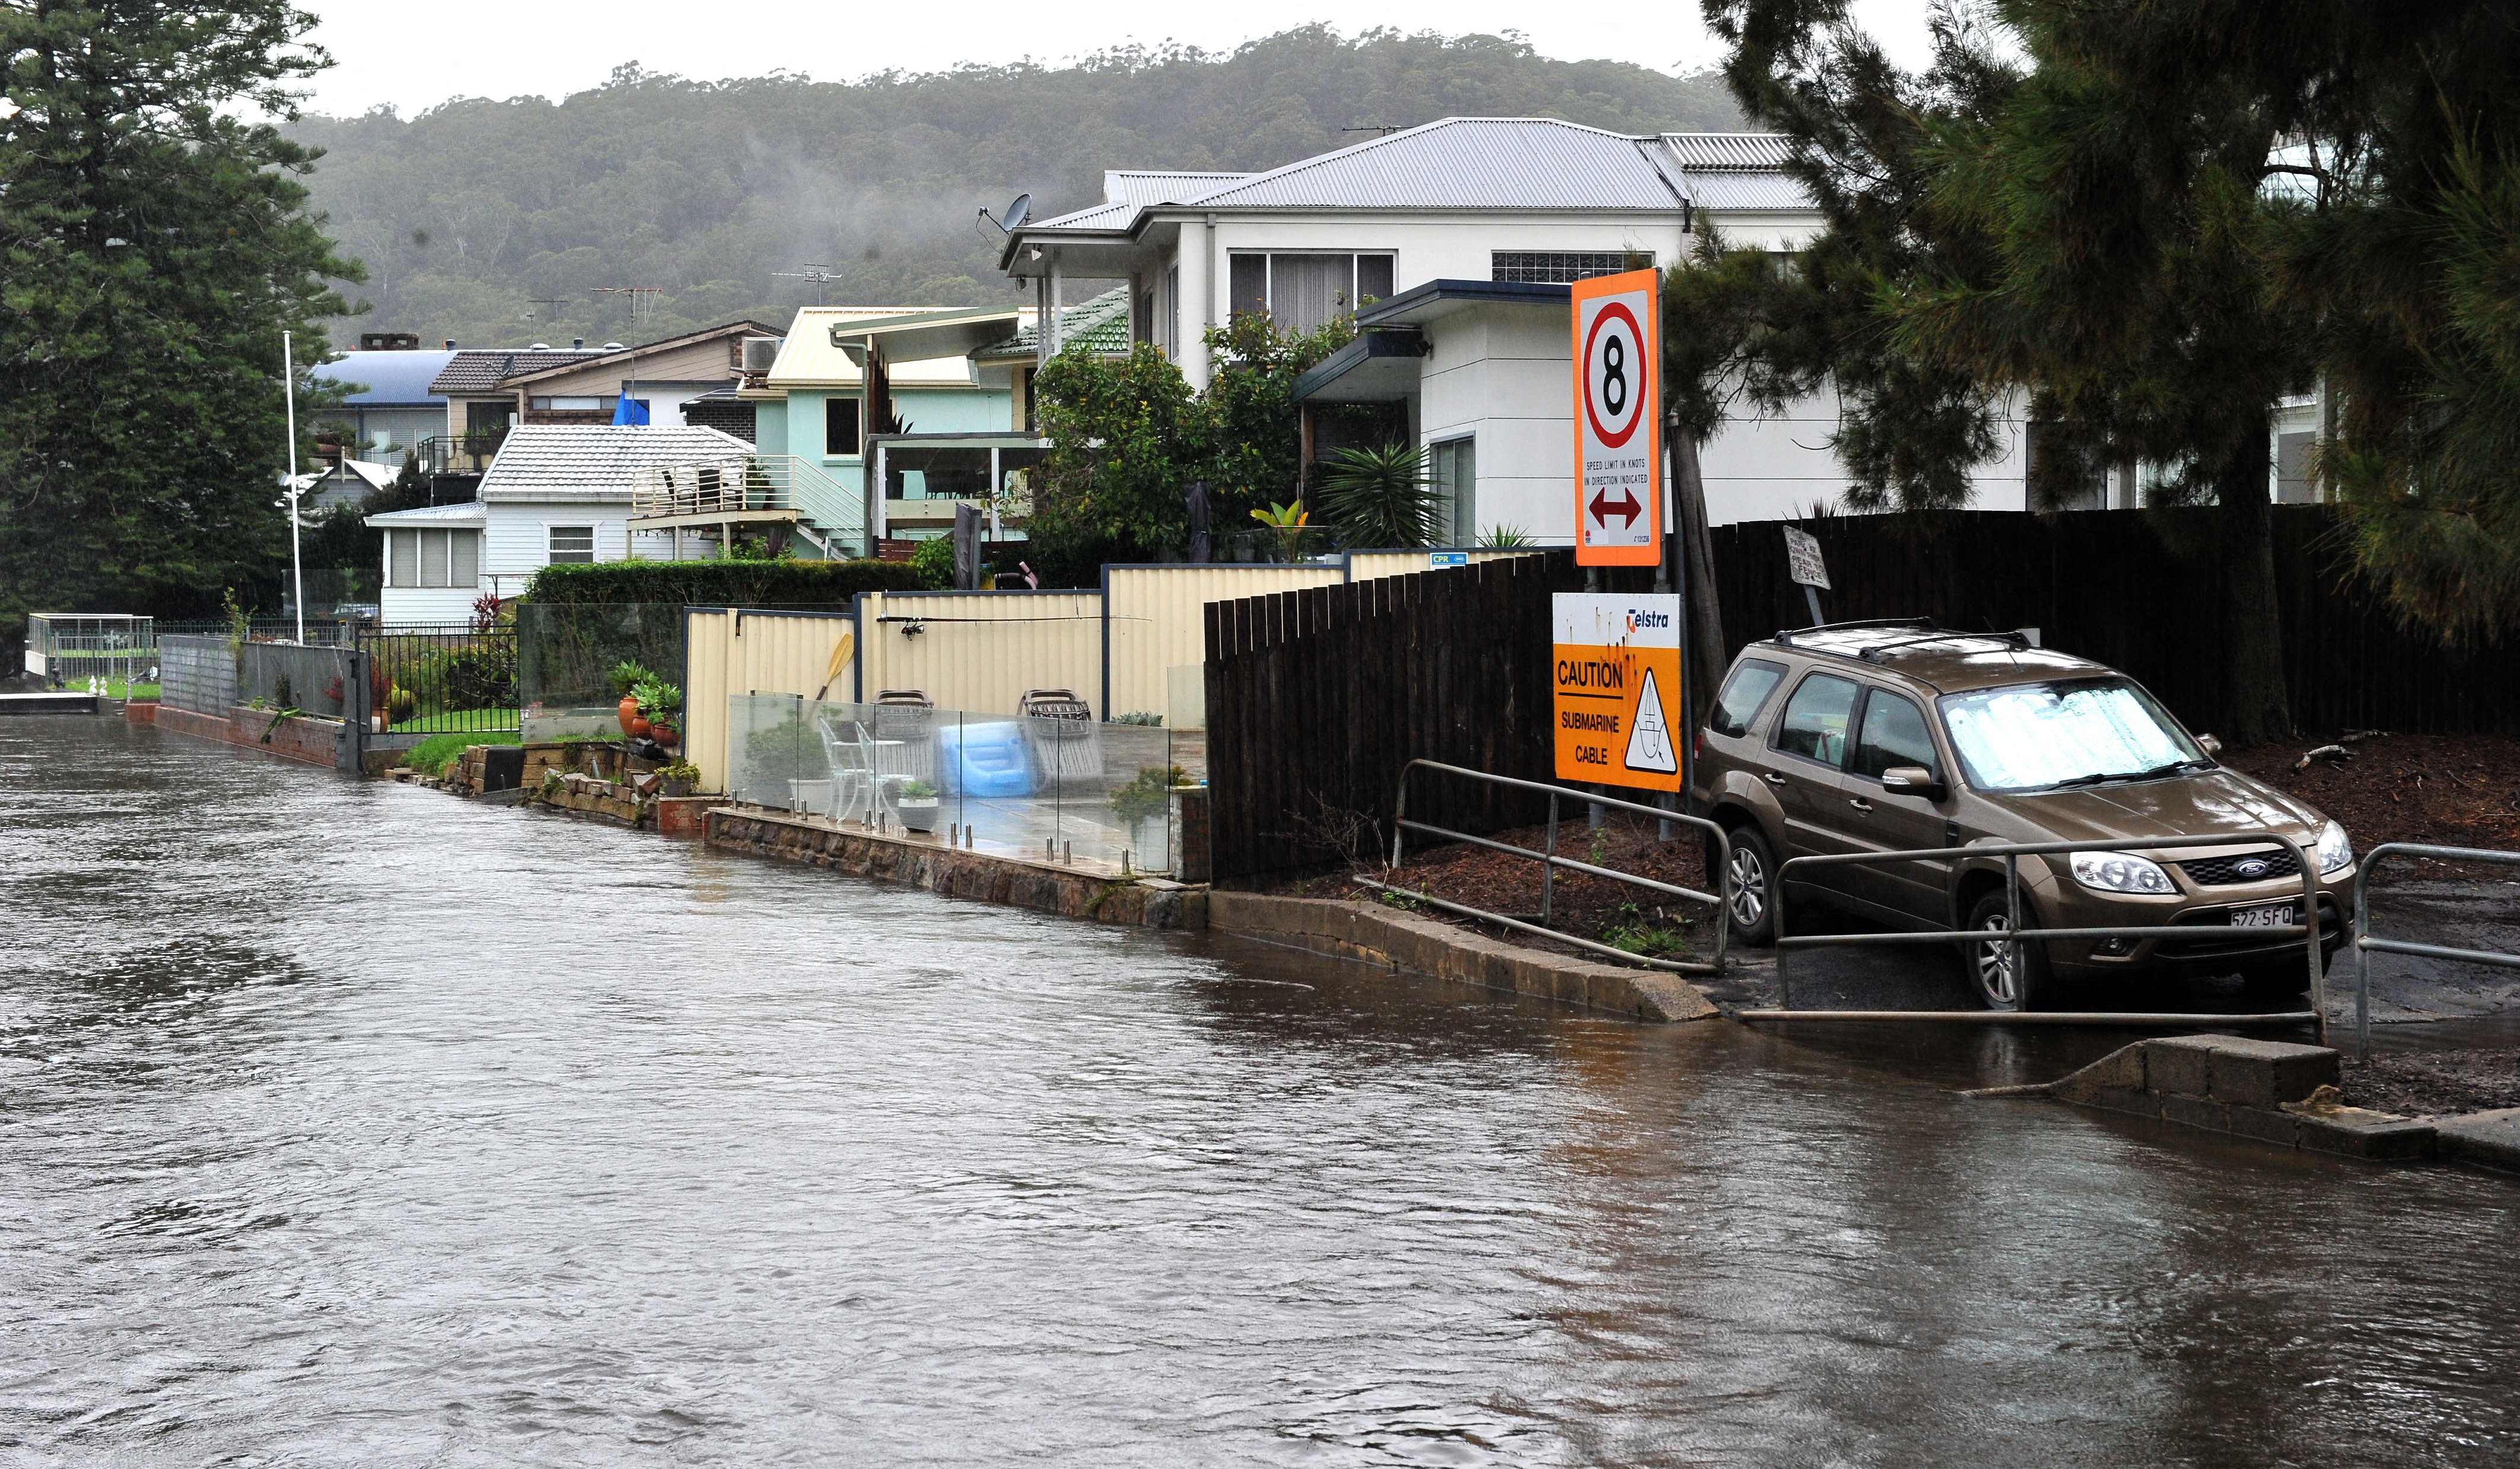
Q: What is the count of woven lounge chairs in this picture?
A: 2